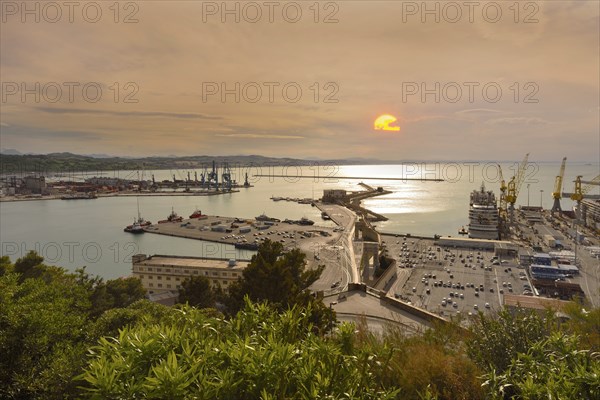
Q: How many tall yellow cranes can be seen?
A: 4